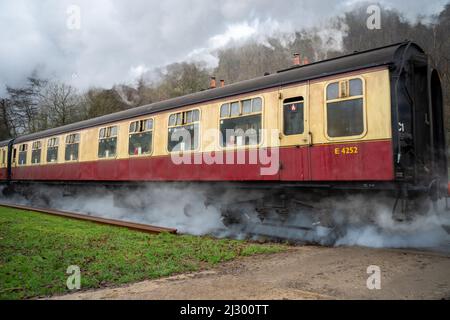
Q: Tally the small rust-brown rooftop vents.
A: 4